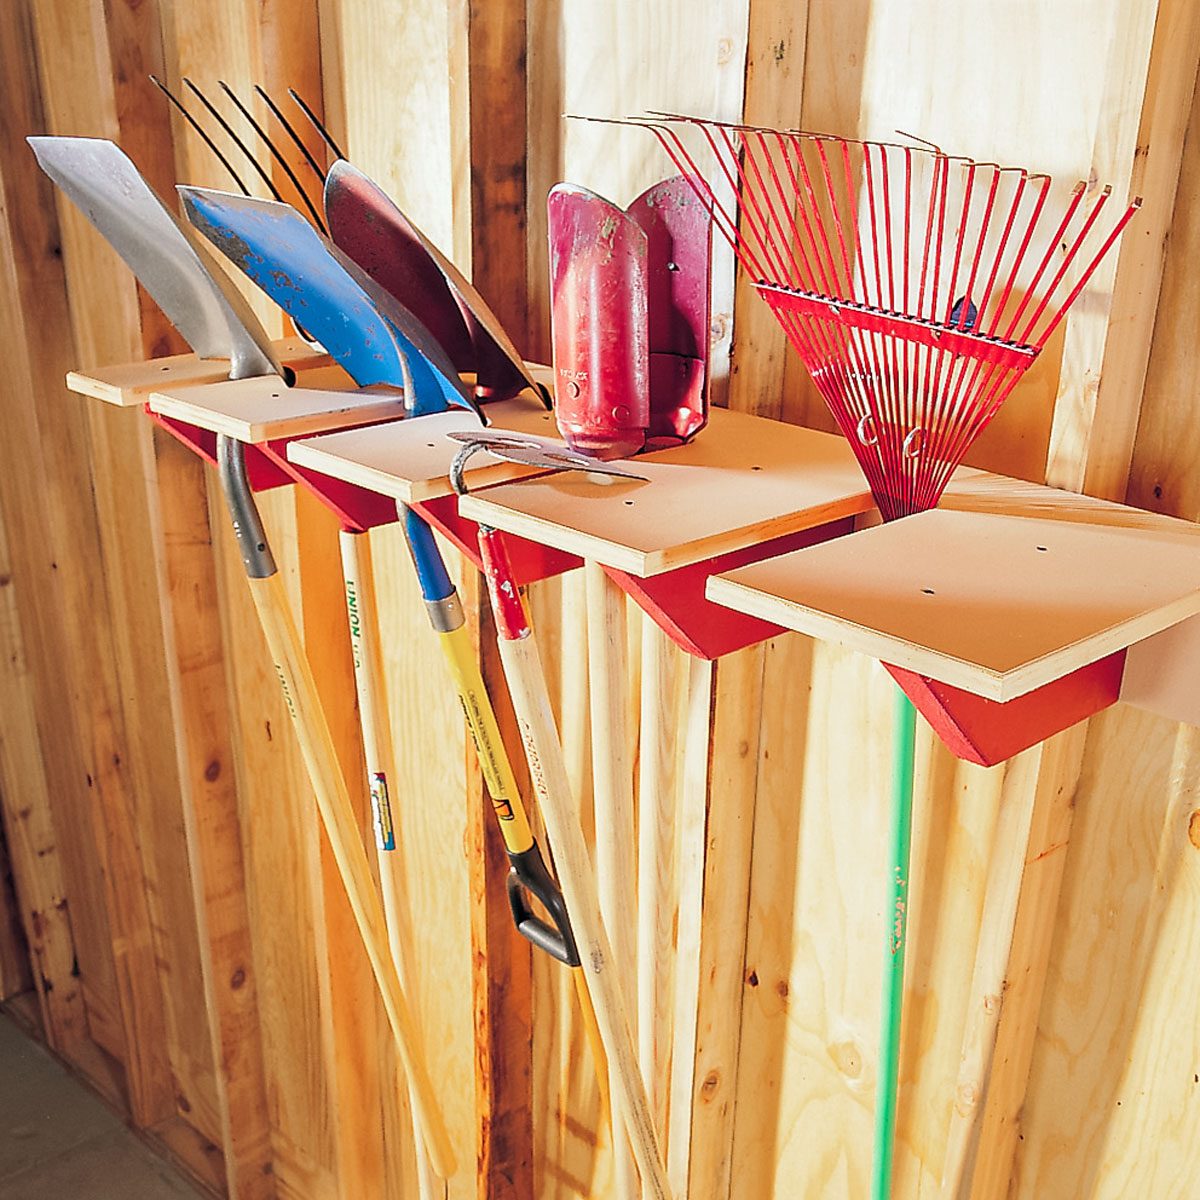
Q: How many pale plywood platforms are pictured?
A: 5